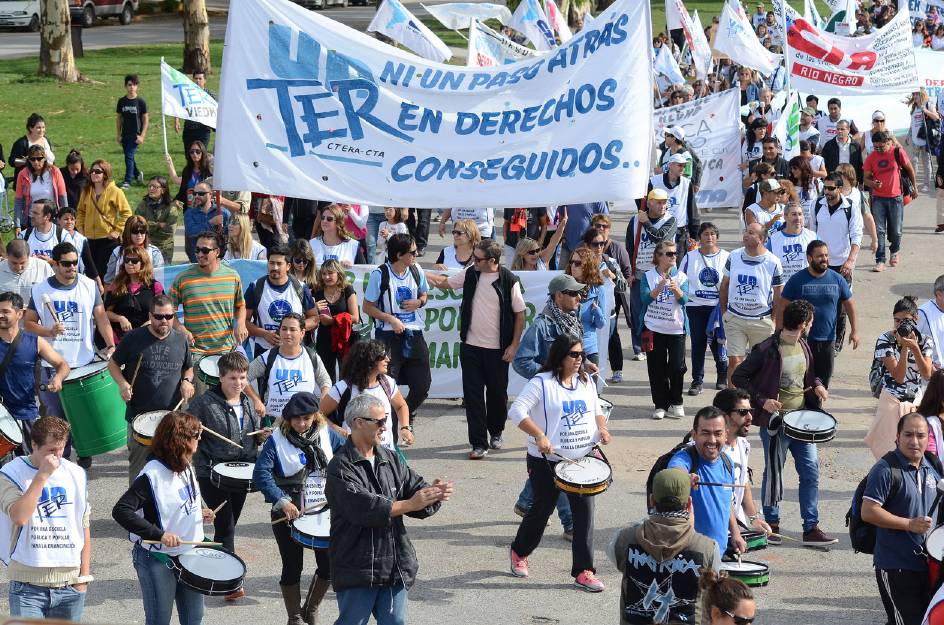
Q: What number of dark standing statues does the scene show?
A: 0